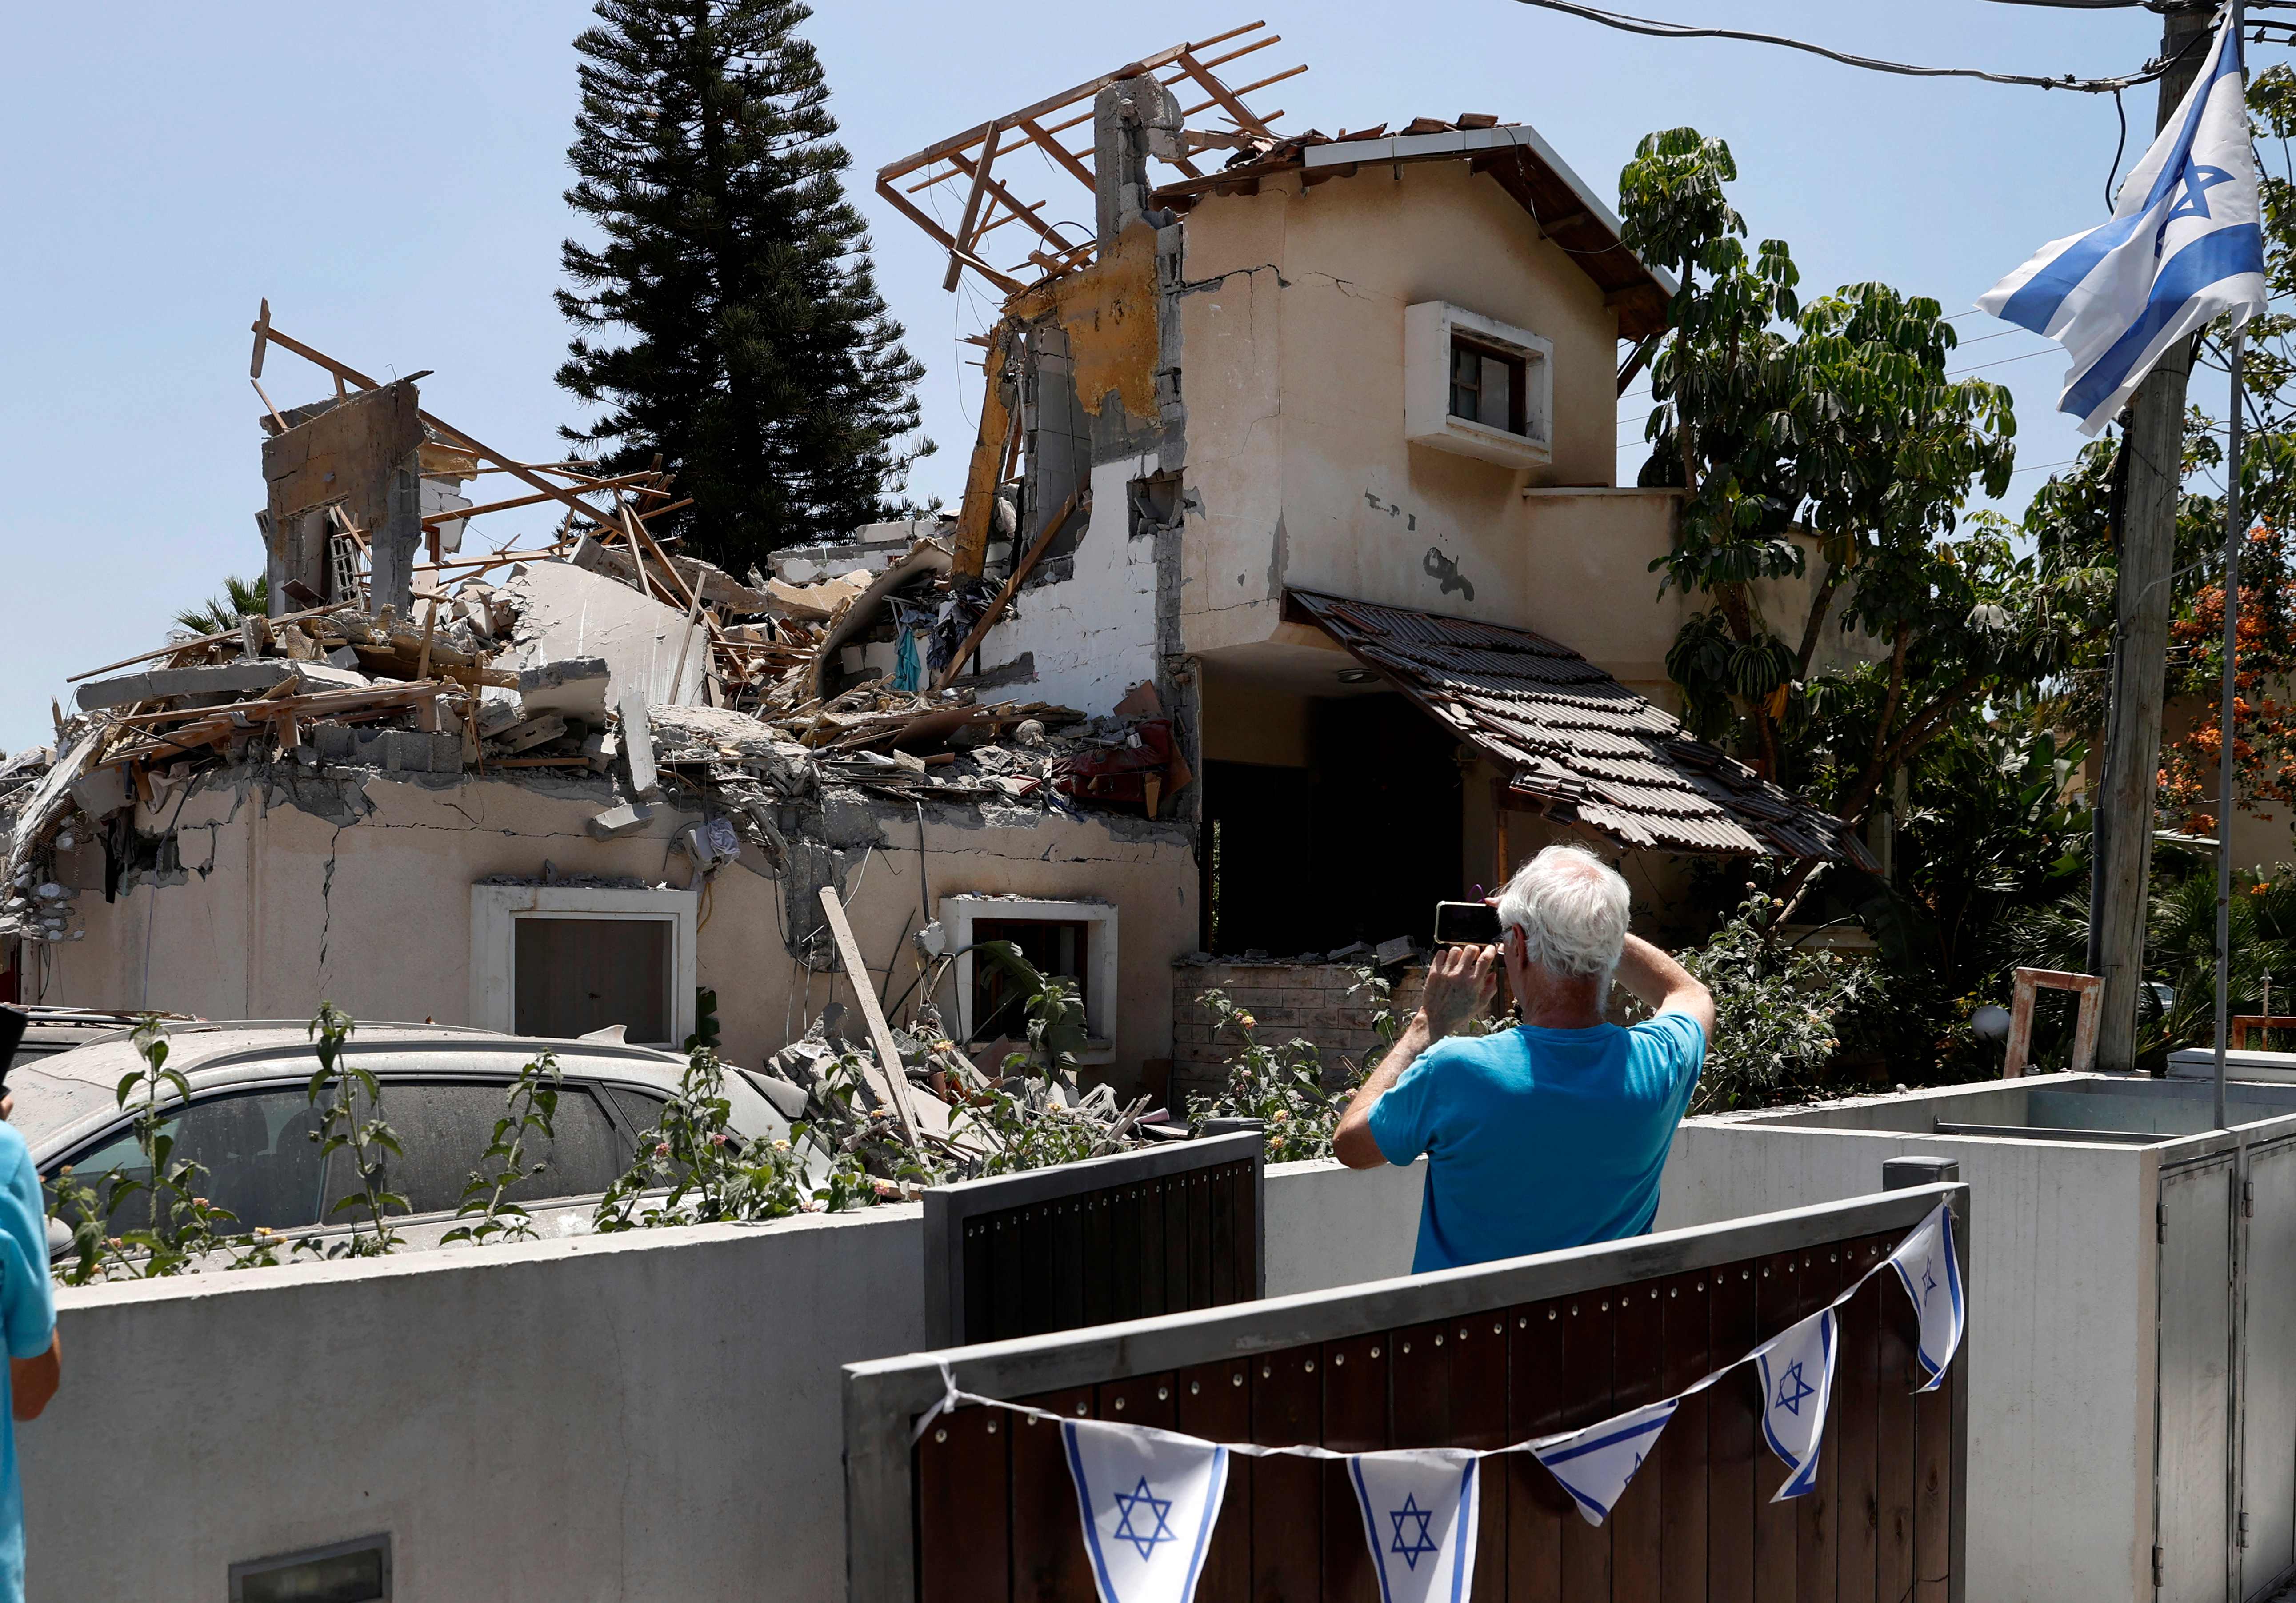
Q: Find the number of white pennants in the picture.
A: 5